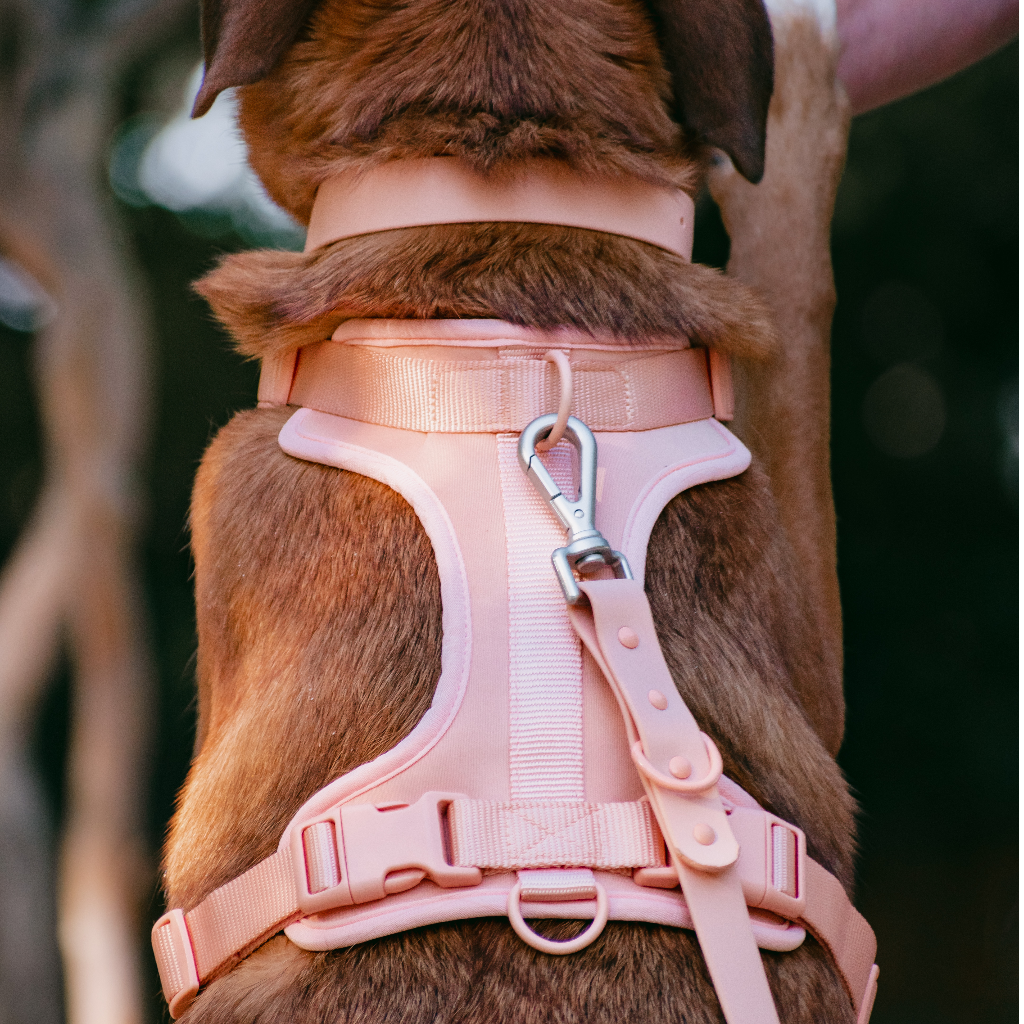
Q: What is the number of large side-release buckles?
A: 2